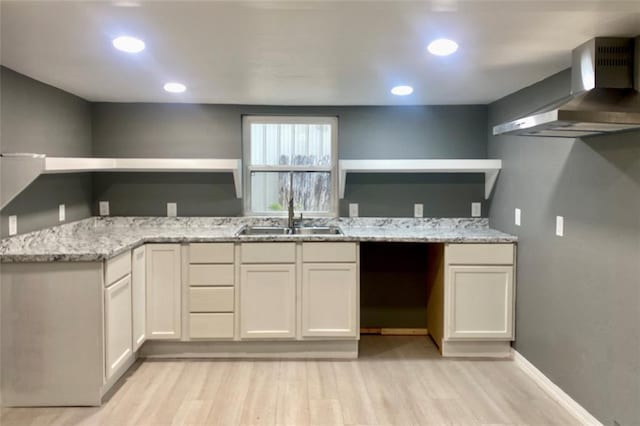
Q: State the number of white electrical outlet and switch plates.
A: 9